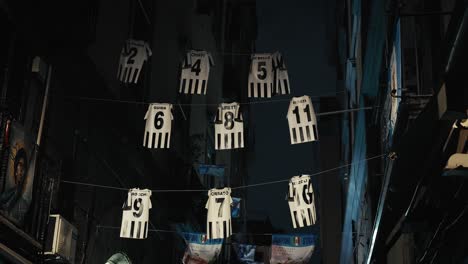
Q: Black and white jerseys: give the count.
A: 10